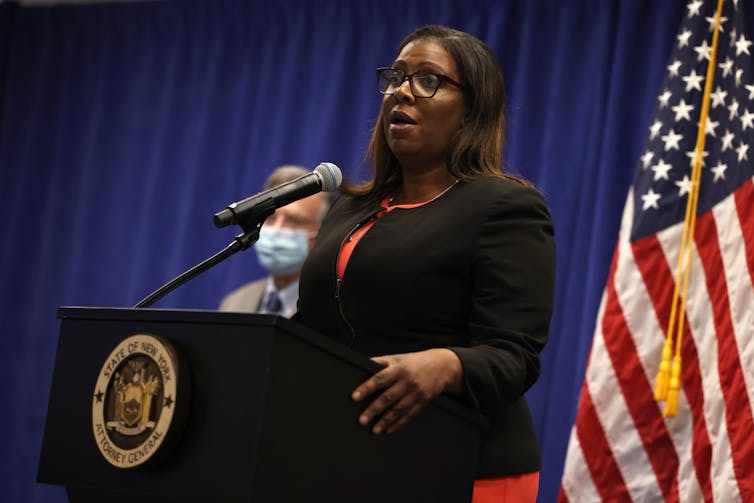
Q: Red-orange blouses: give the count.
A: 1